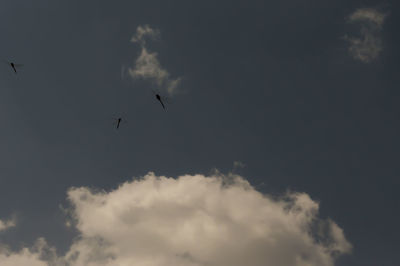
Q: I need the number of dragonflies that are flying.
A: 3